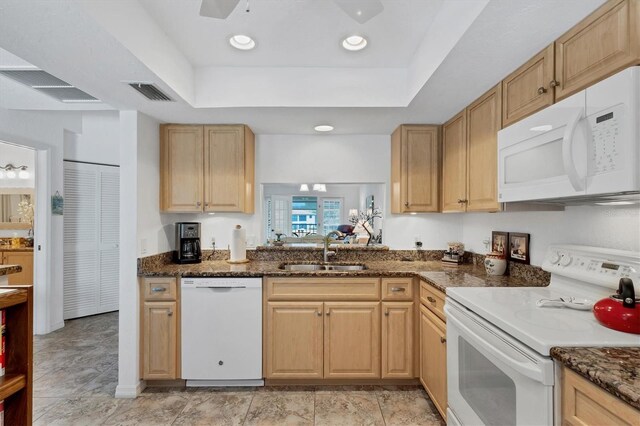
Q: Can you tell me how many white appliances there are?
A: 3